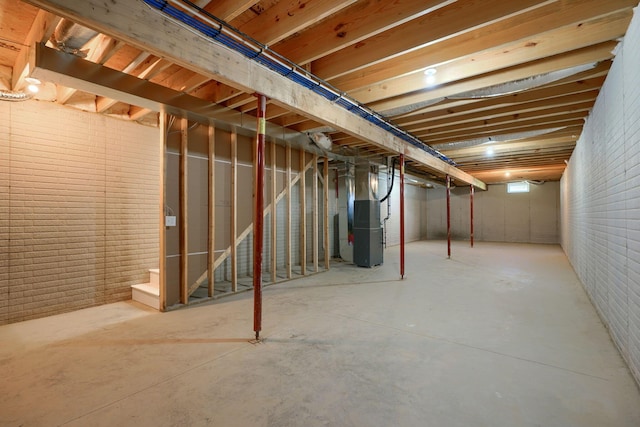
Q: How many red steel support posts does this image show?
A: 4